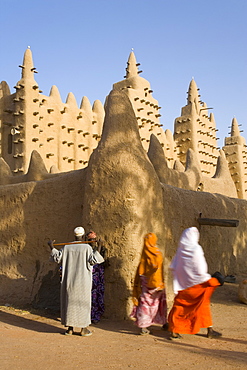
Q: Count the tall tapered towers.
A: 4